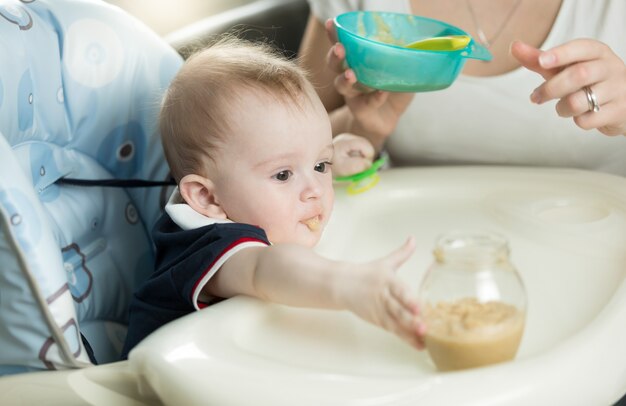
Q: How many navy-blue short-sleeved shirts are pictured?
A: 1